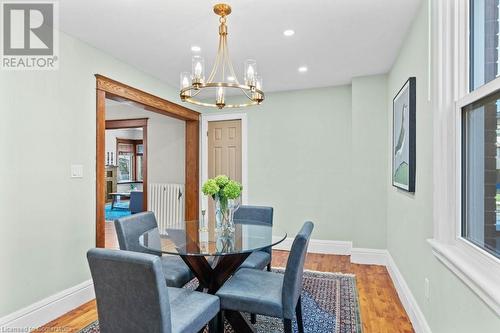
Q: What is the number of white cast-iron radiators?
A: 1